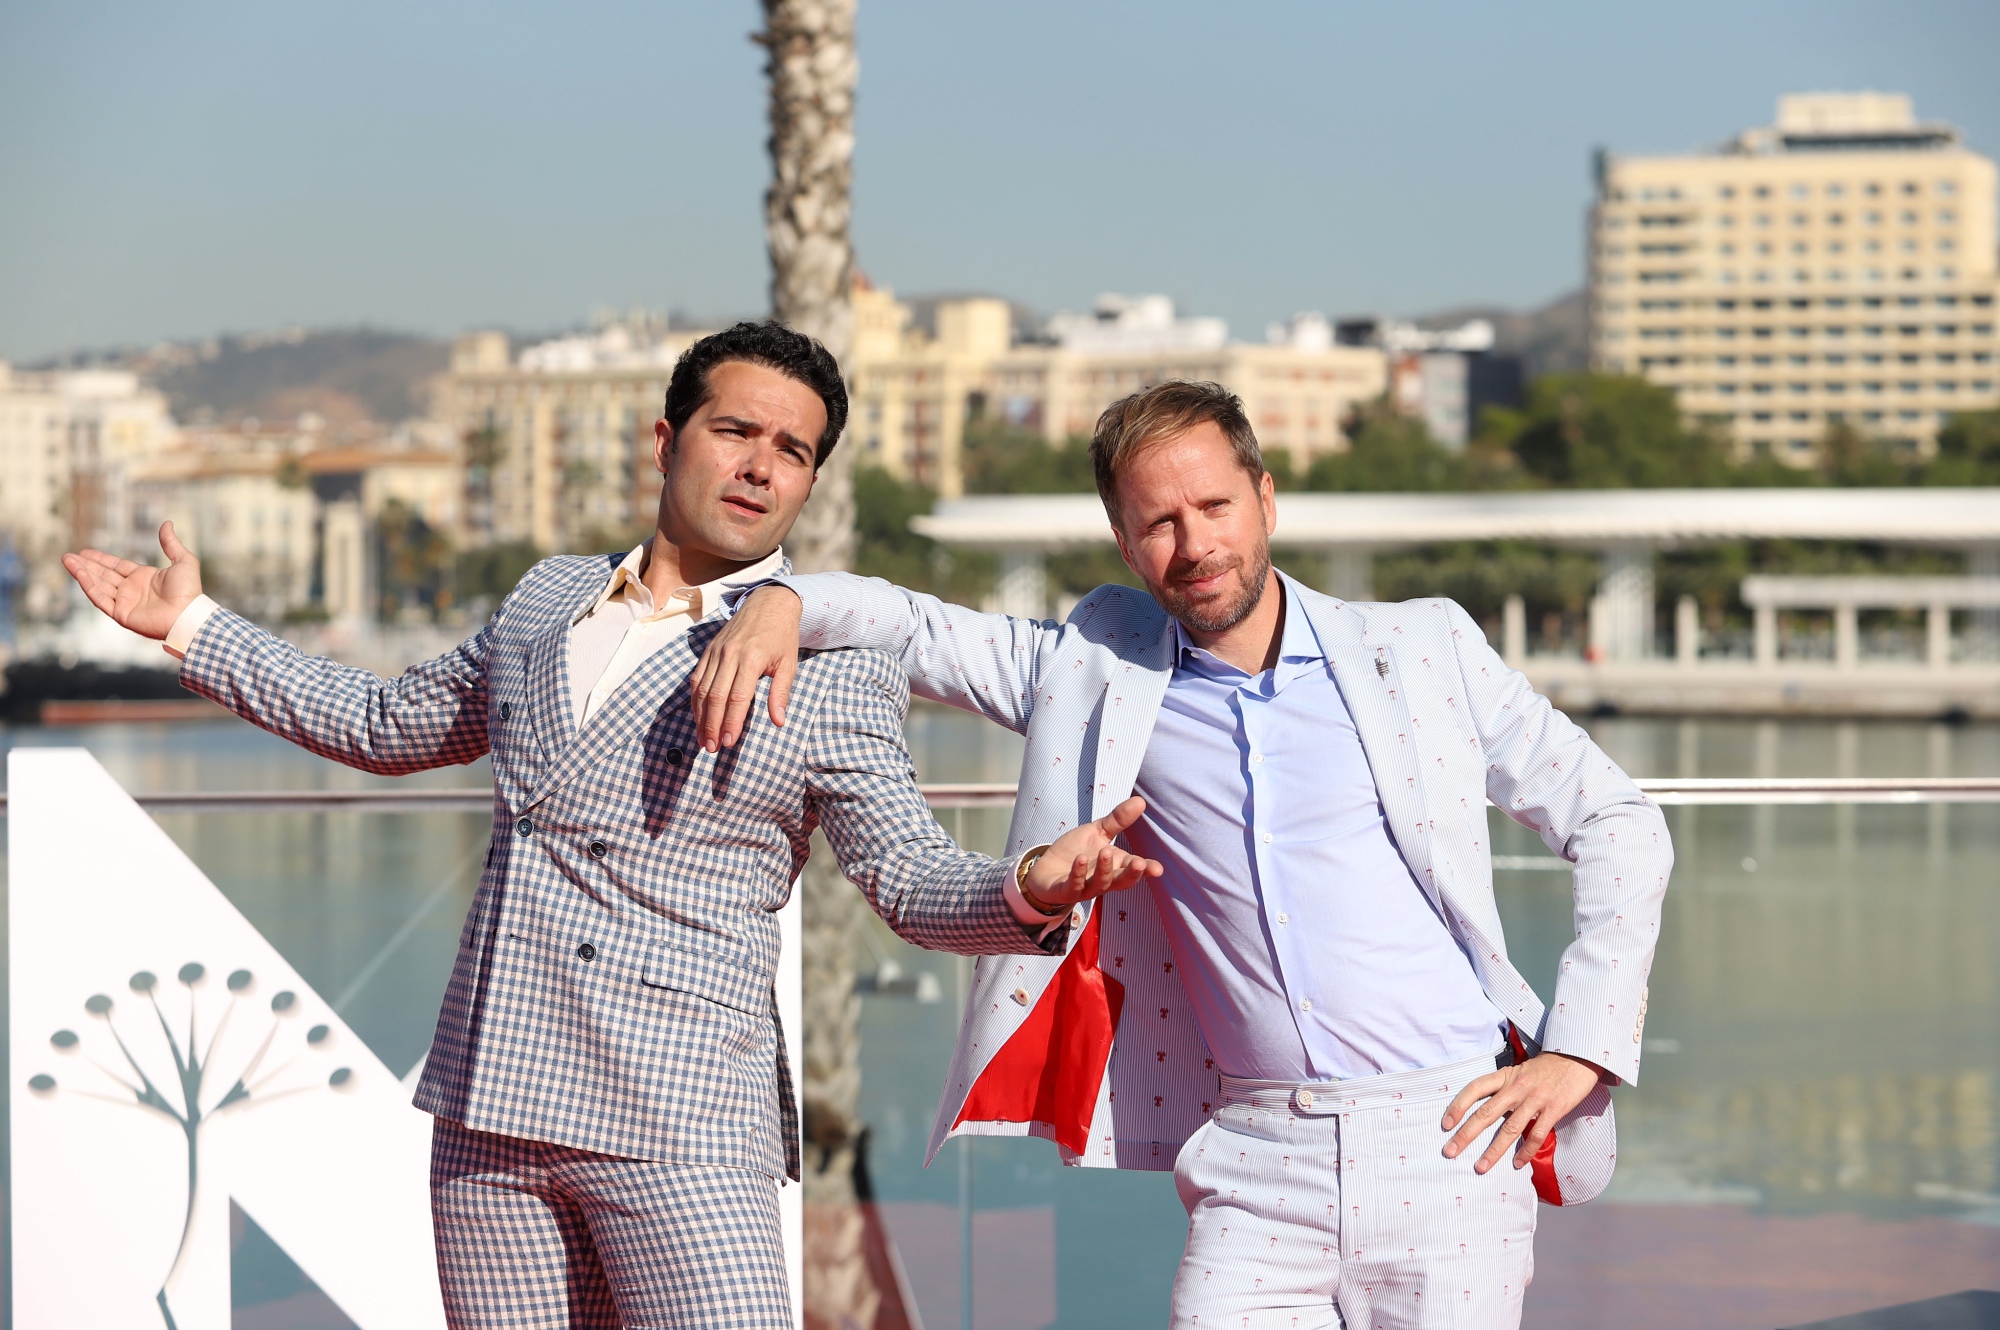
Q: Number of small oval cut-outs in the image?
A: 9